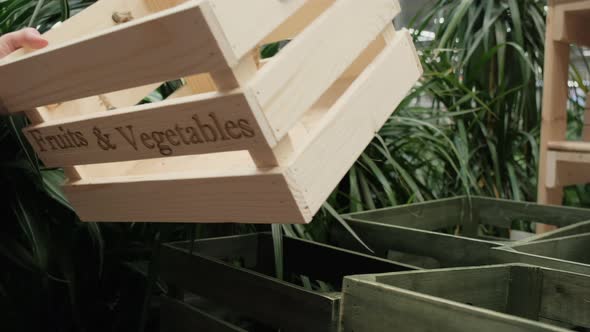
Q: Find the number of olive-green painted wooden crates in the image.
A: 4